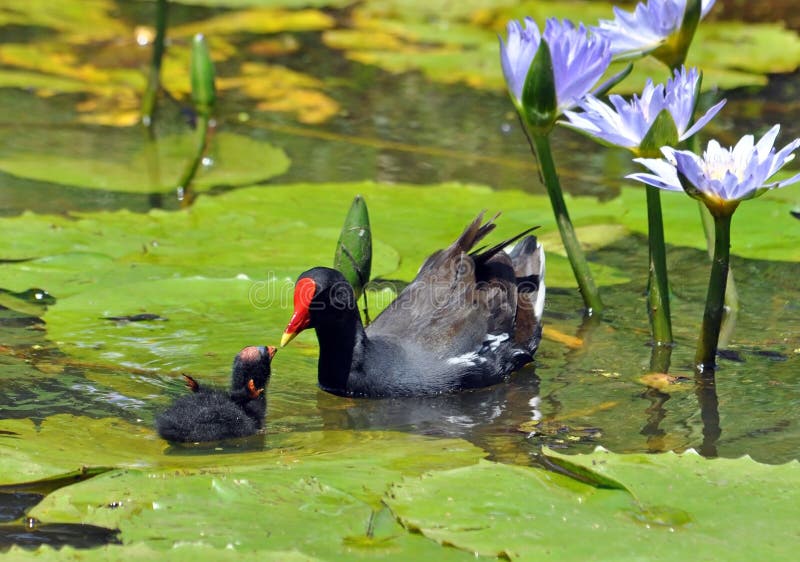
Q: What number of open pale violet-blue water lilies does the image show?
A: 4